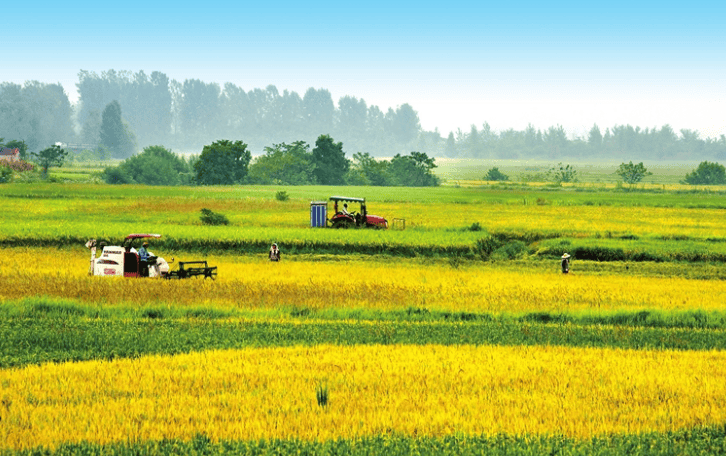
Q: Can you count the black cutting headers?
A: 1